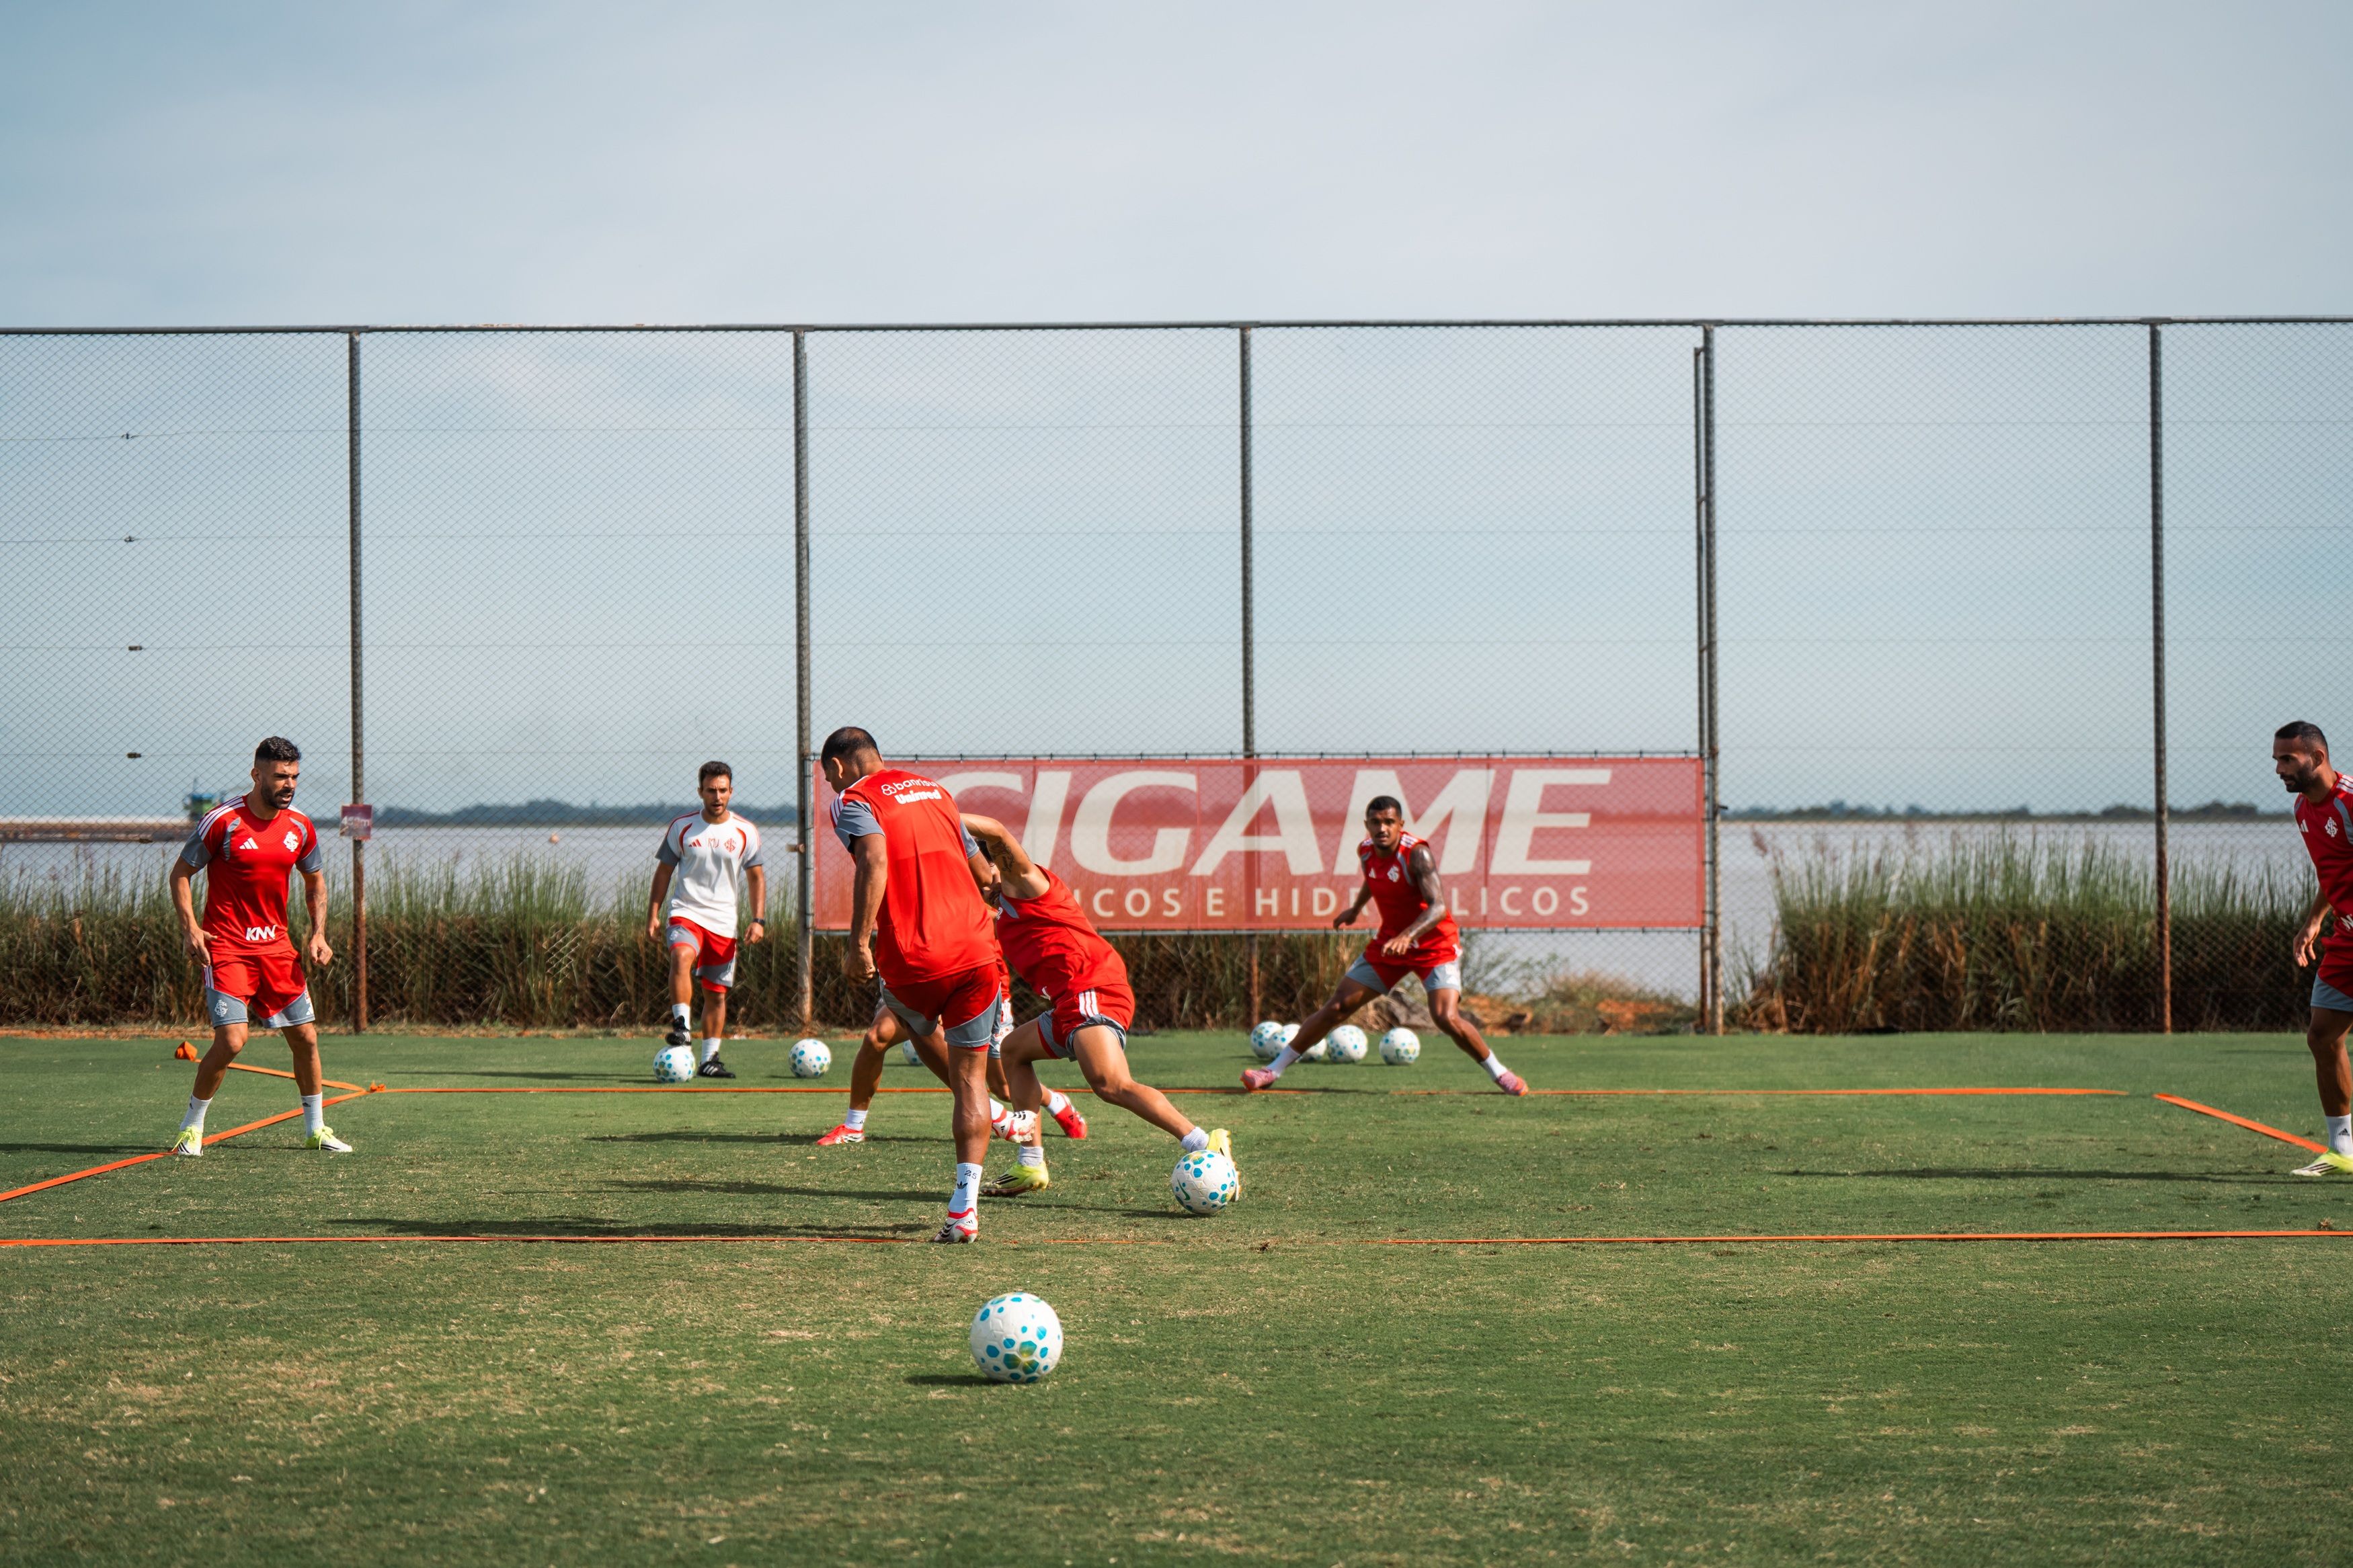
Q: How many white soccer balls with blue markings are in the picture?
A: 10